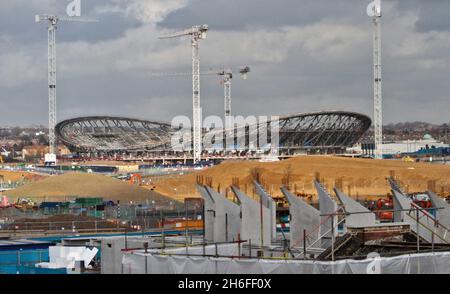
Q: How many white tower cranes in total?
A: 4